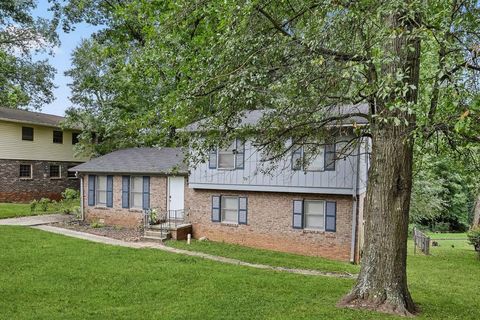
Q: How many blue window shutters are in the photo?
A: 12